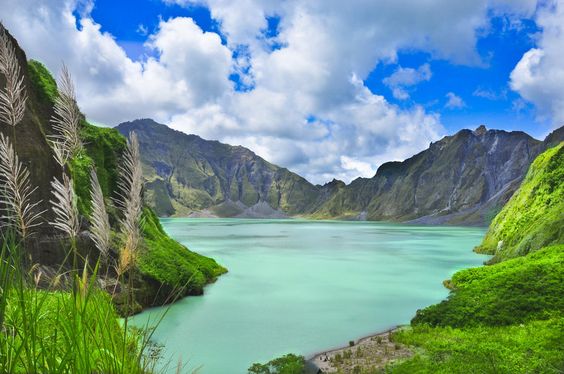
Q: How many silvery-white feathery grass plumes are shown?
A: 6